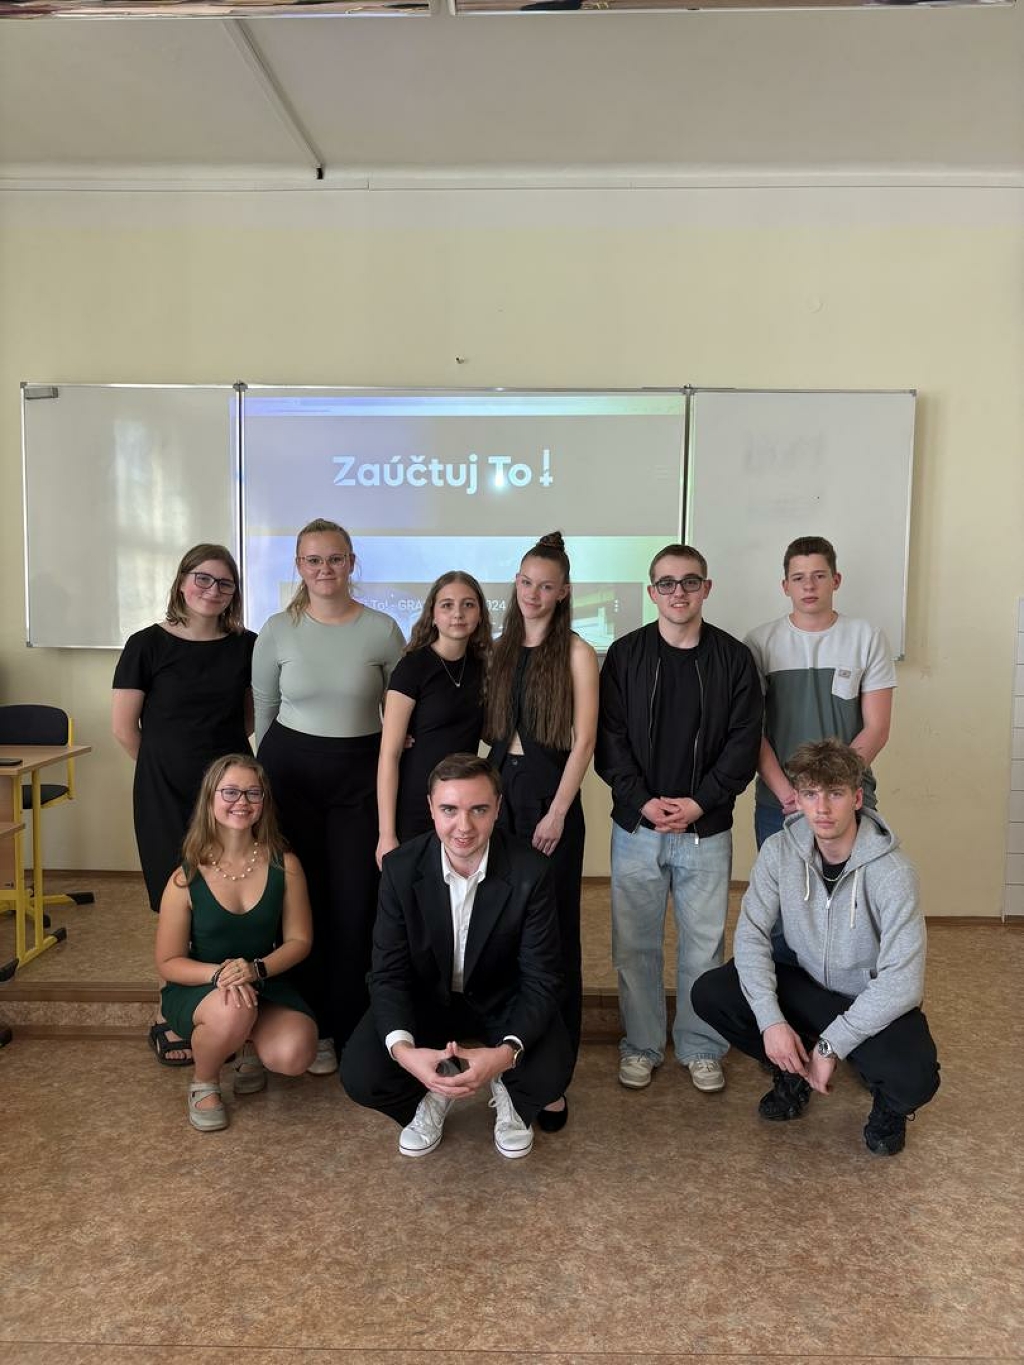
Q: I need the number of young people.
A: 9